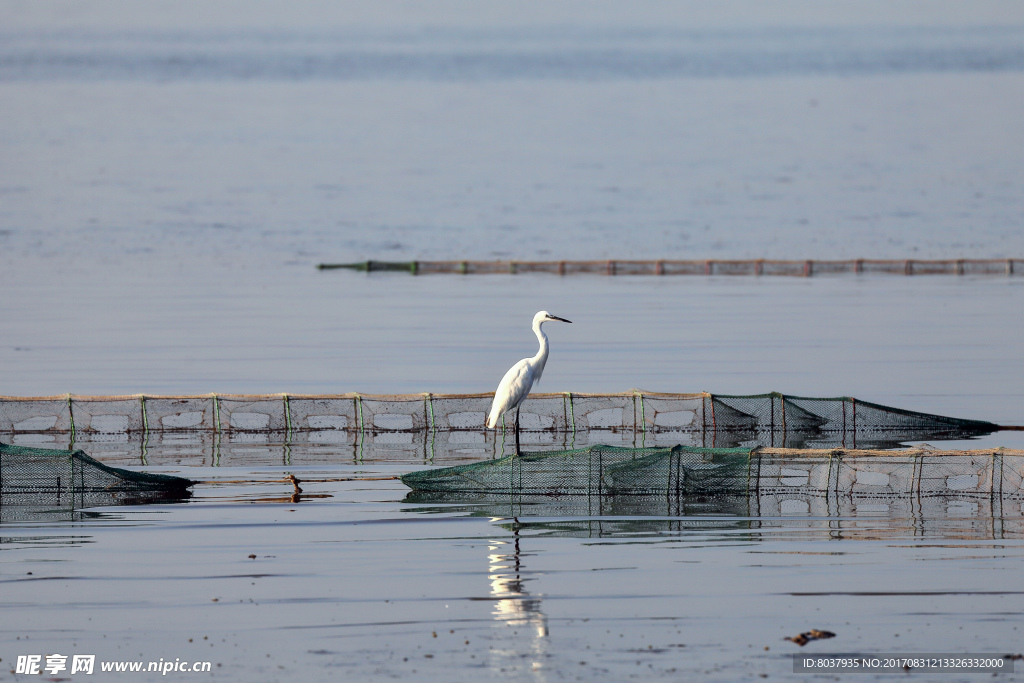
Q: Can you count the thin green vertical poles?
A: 9